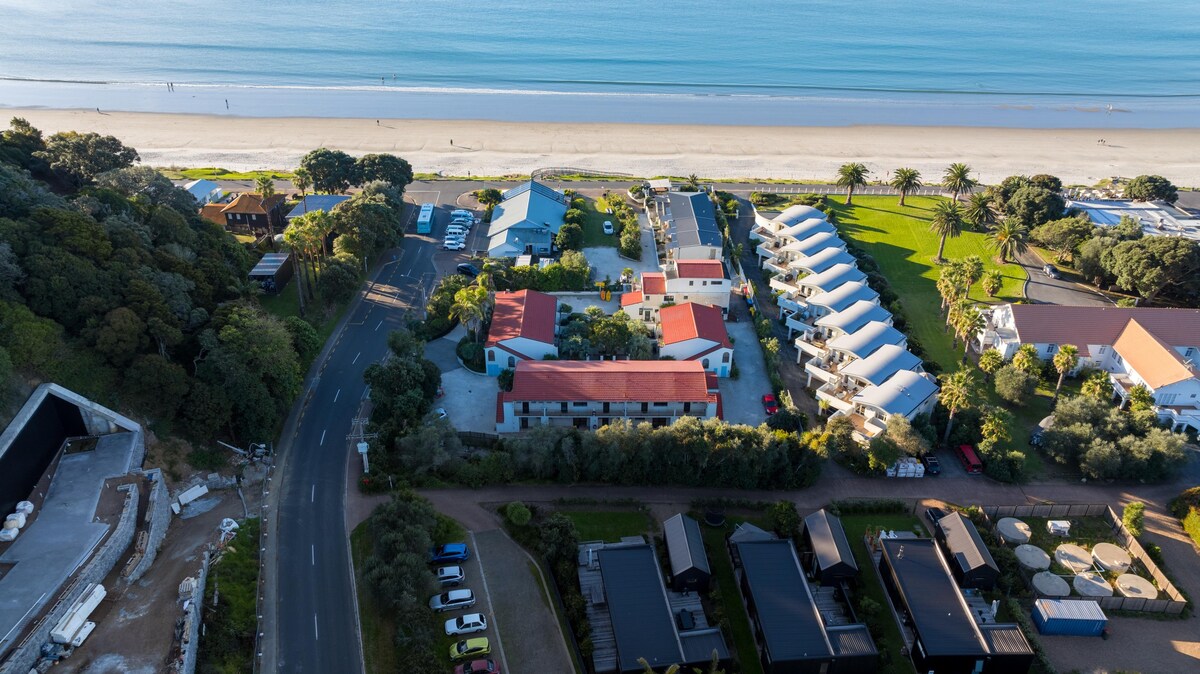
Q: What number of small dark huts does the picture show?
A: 3